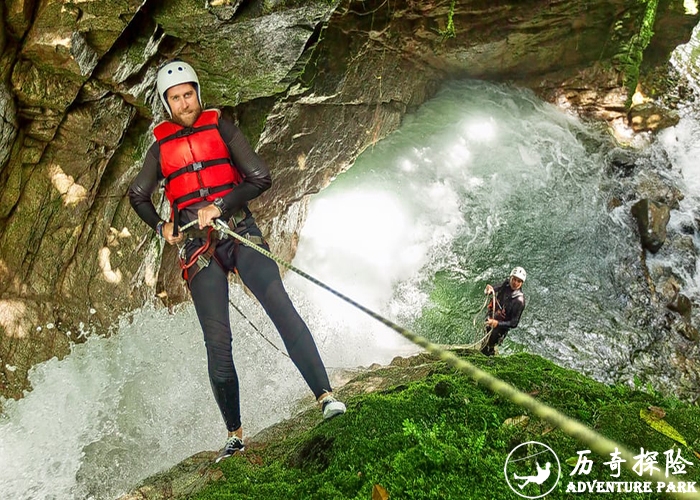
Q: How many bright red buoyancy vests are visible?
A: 1